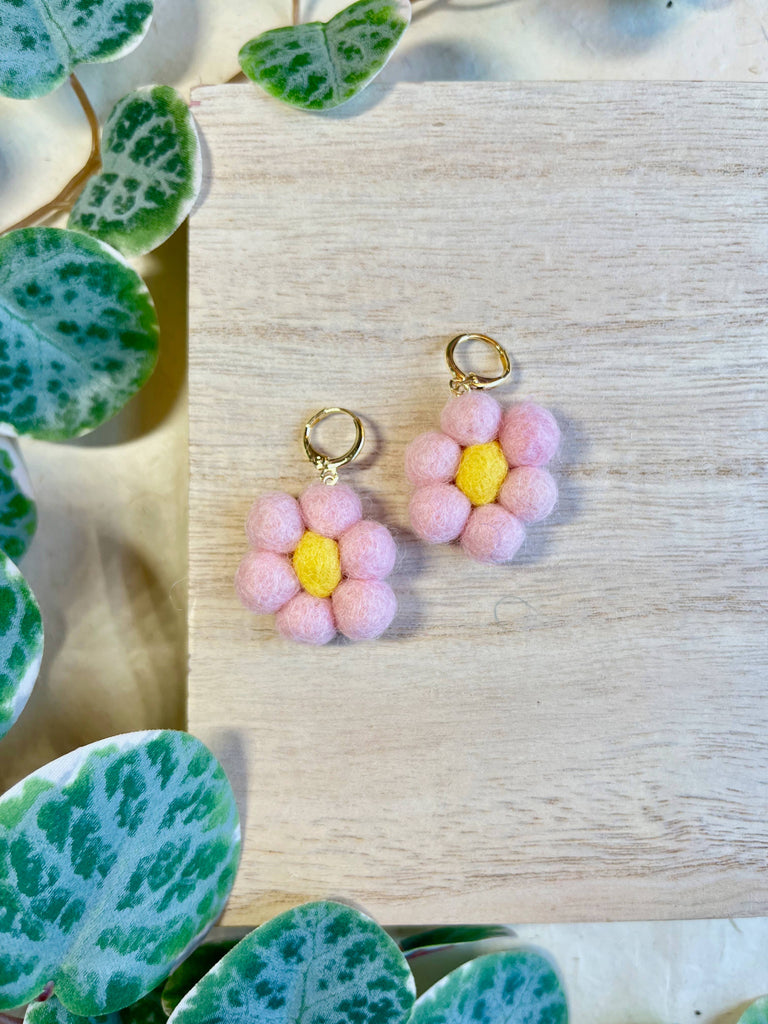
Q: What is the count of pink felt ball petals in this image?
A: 12